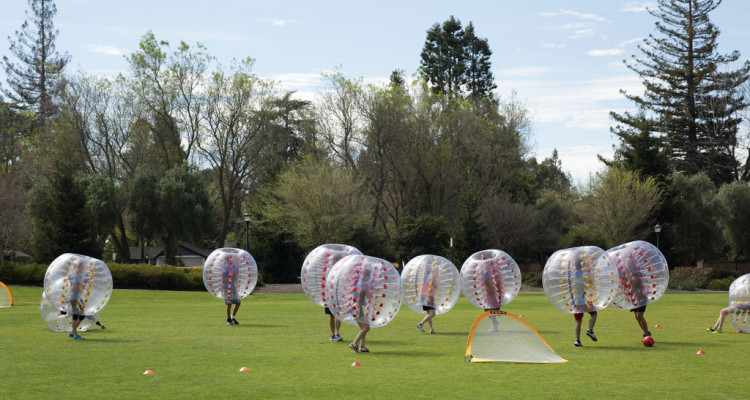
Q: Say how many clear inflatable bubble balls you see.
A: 10